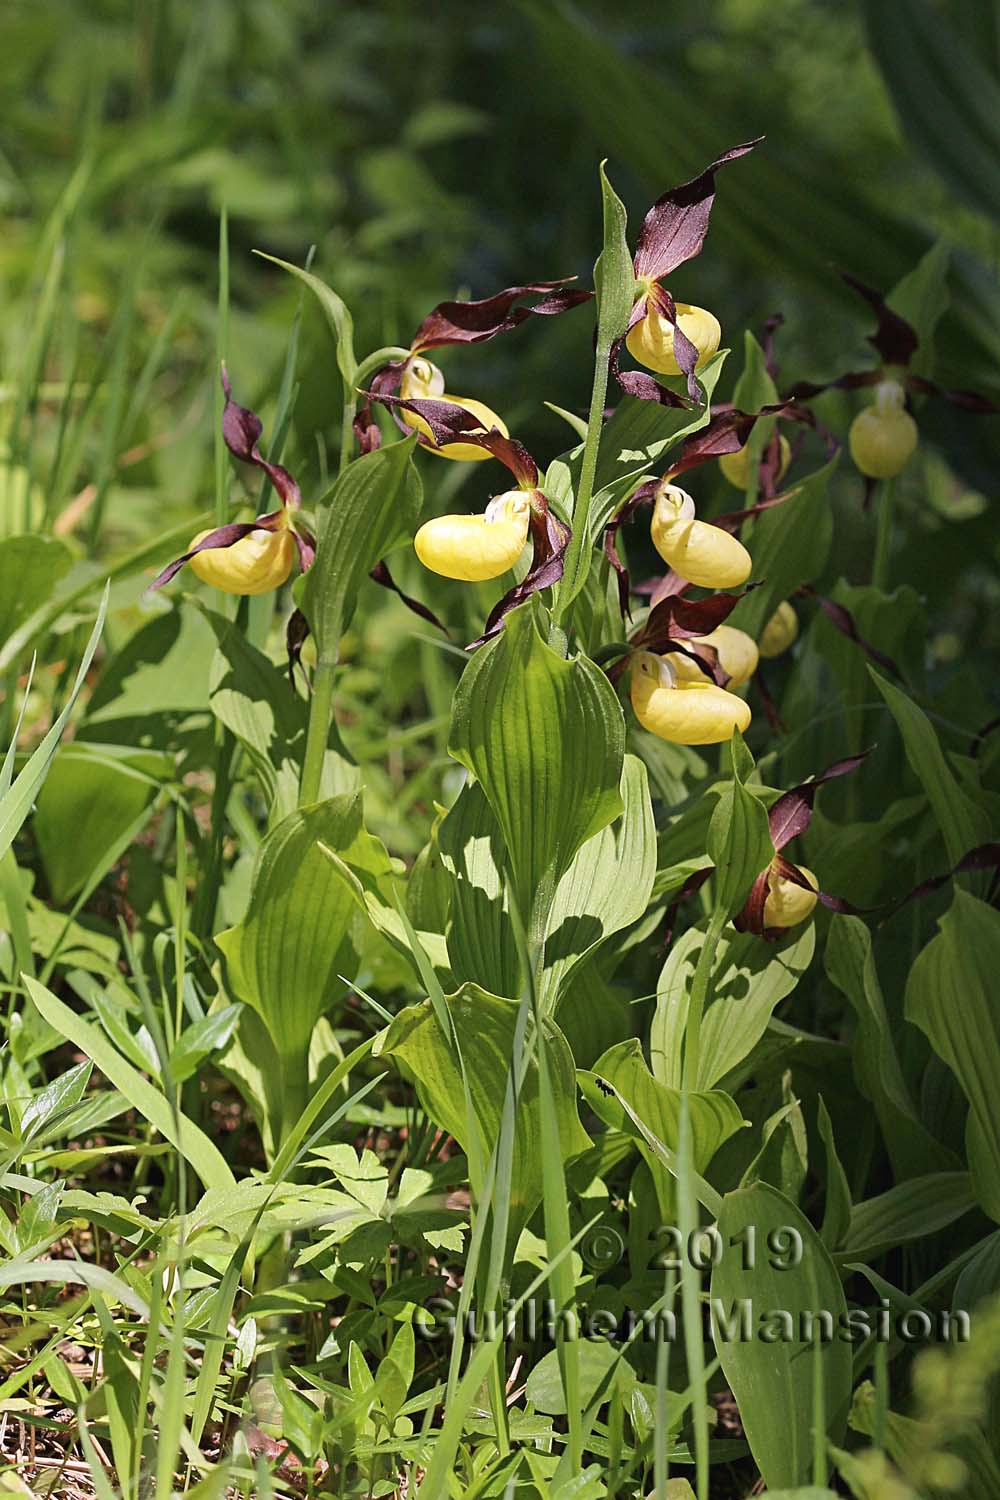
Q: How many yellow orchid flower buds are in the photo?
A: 11